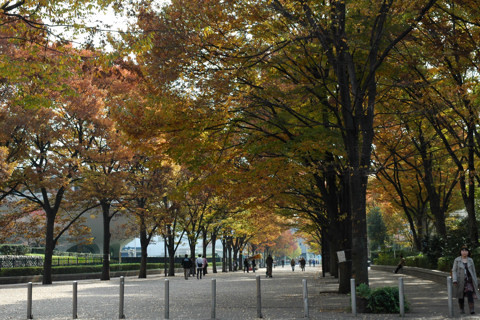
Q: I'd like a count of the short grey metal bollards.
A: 10